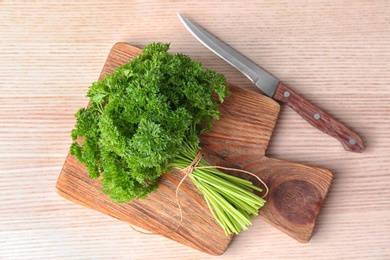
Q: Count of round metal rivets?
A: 3